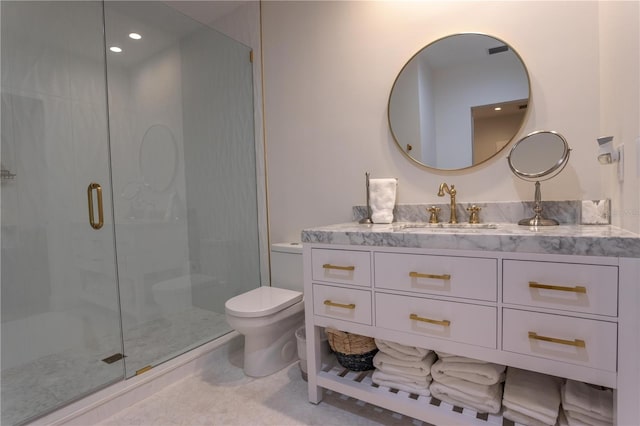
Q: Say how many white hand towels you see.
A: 1